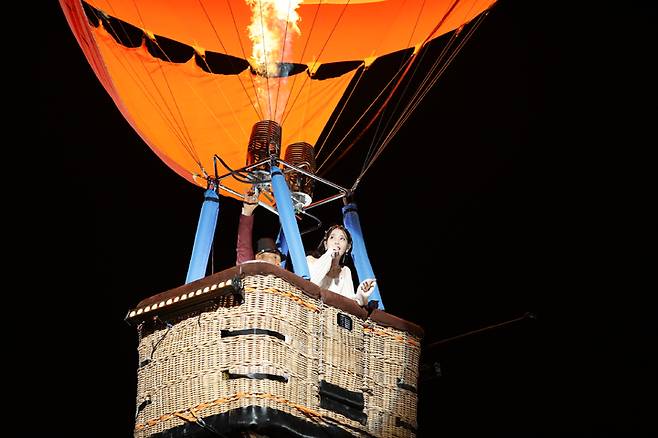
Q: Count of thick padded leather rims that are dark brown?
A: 1